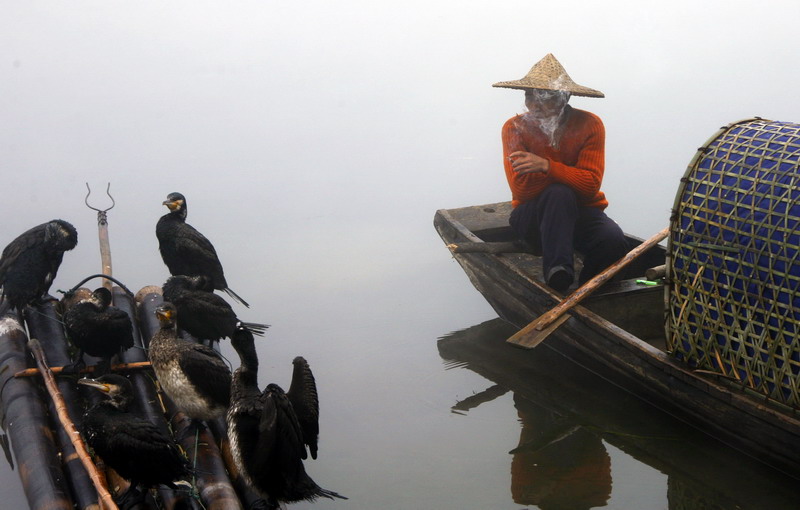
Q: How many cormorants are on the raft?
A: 7